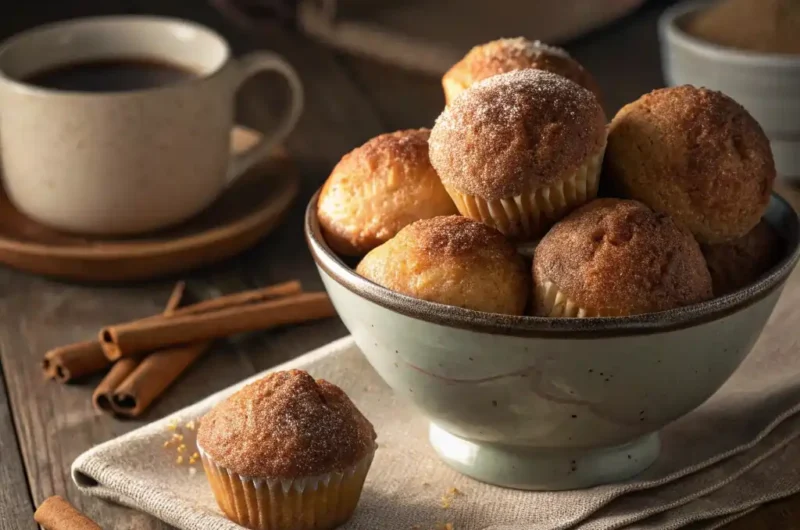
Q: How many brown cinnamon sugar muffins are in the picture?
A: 8